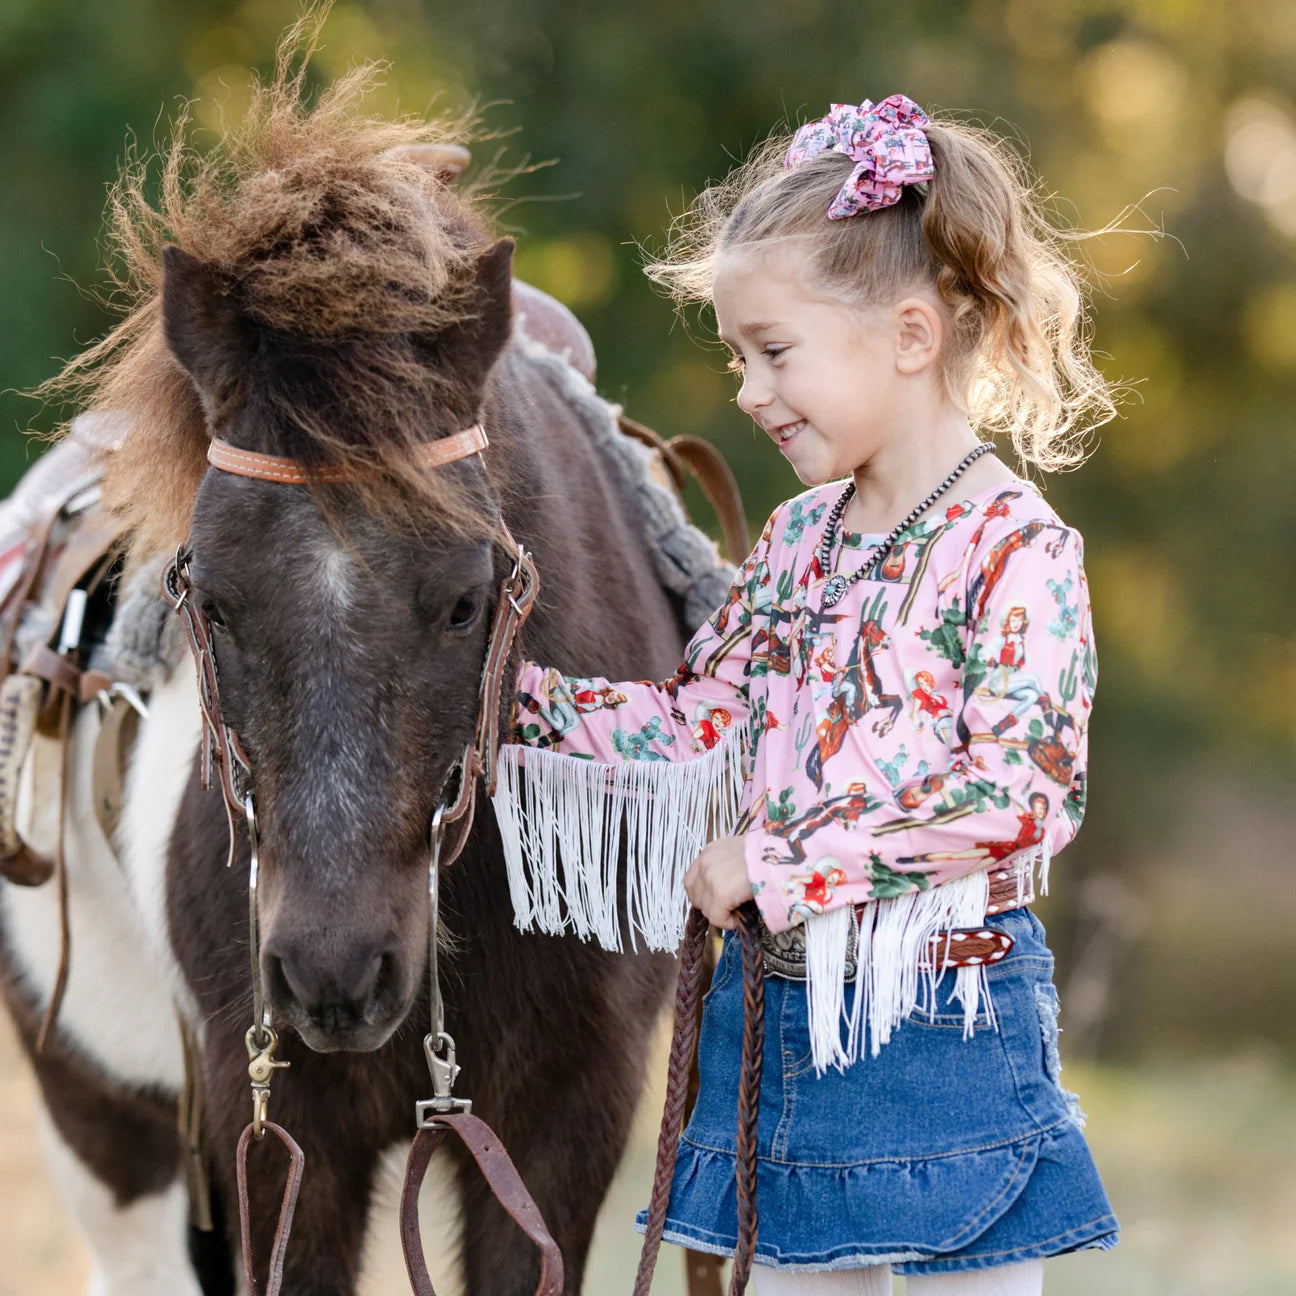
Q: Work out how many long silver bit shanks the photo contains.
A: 2